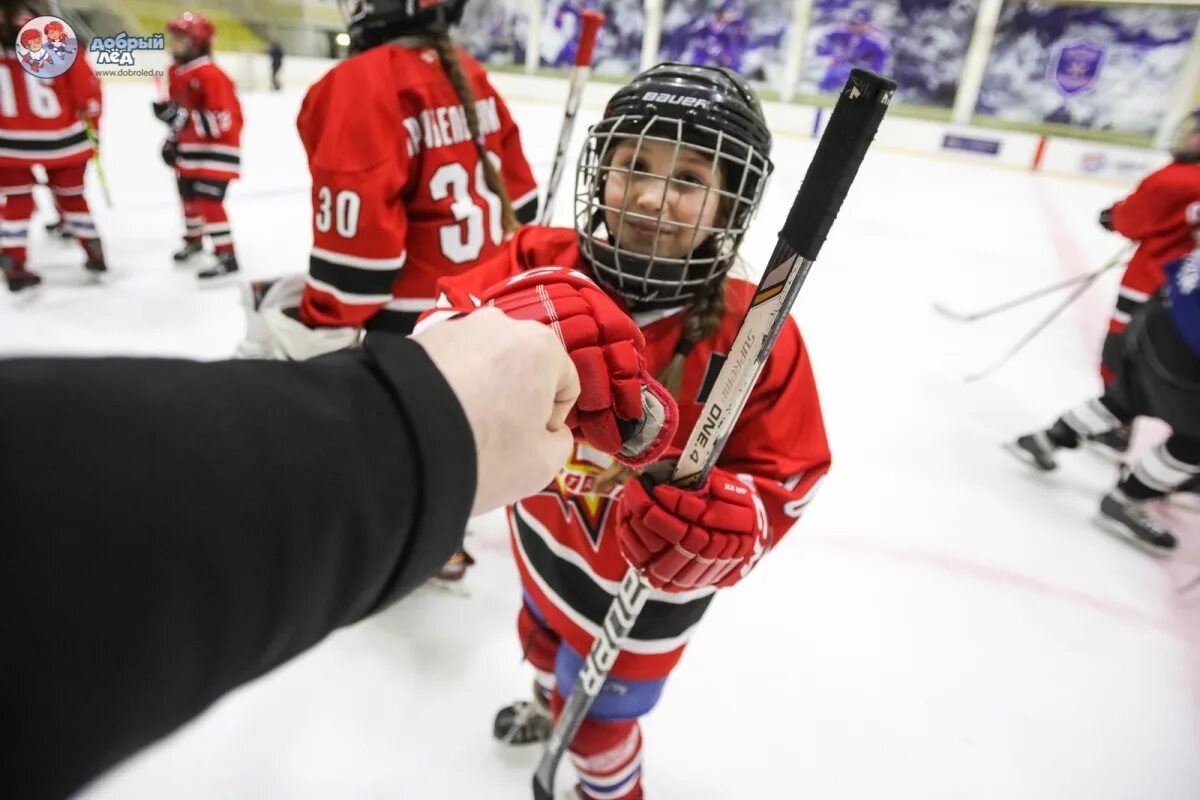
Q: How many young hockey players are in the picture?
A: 6